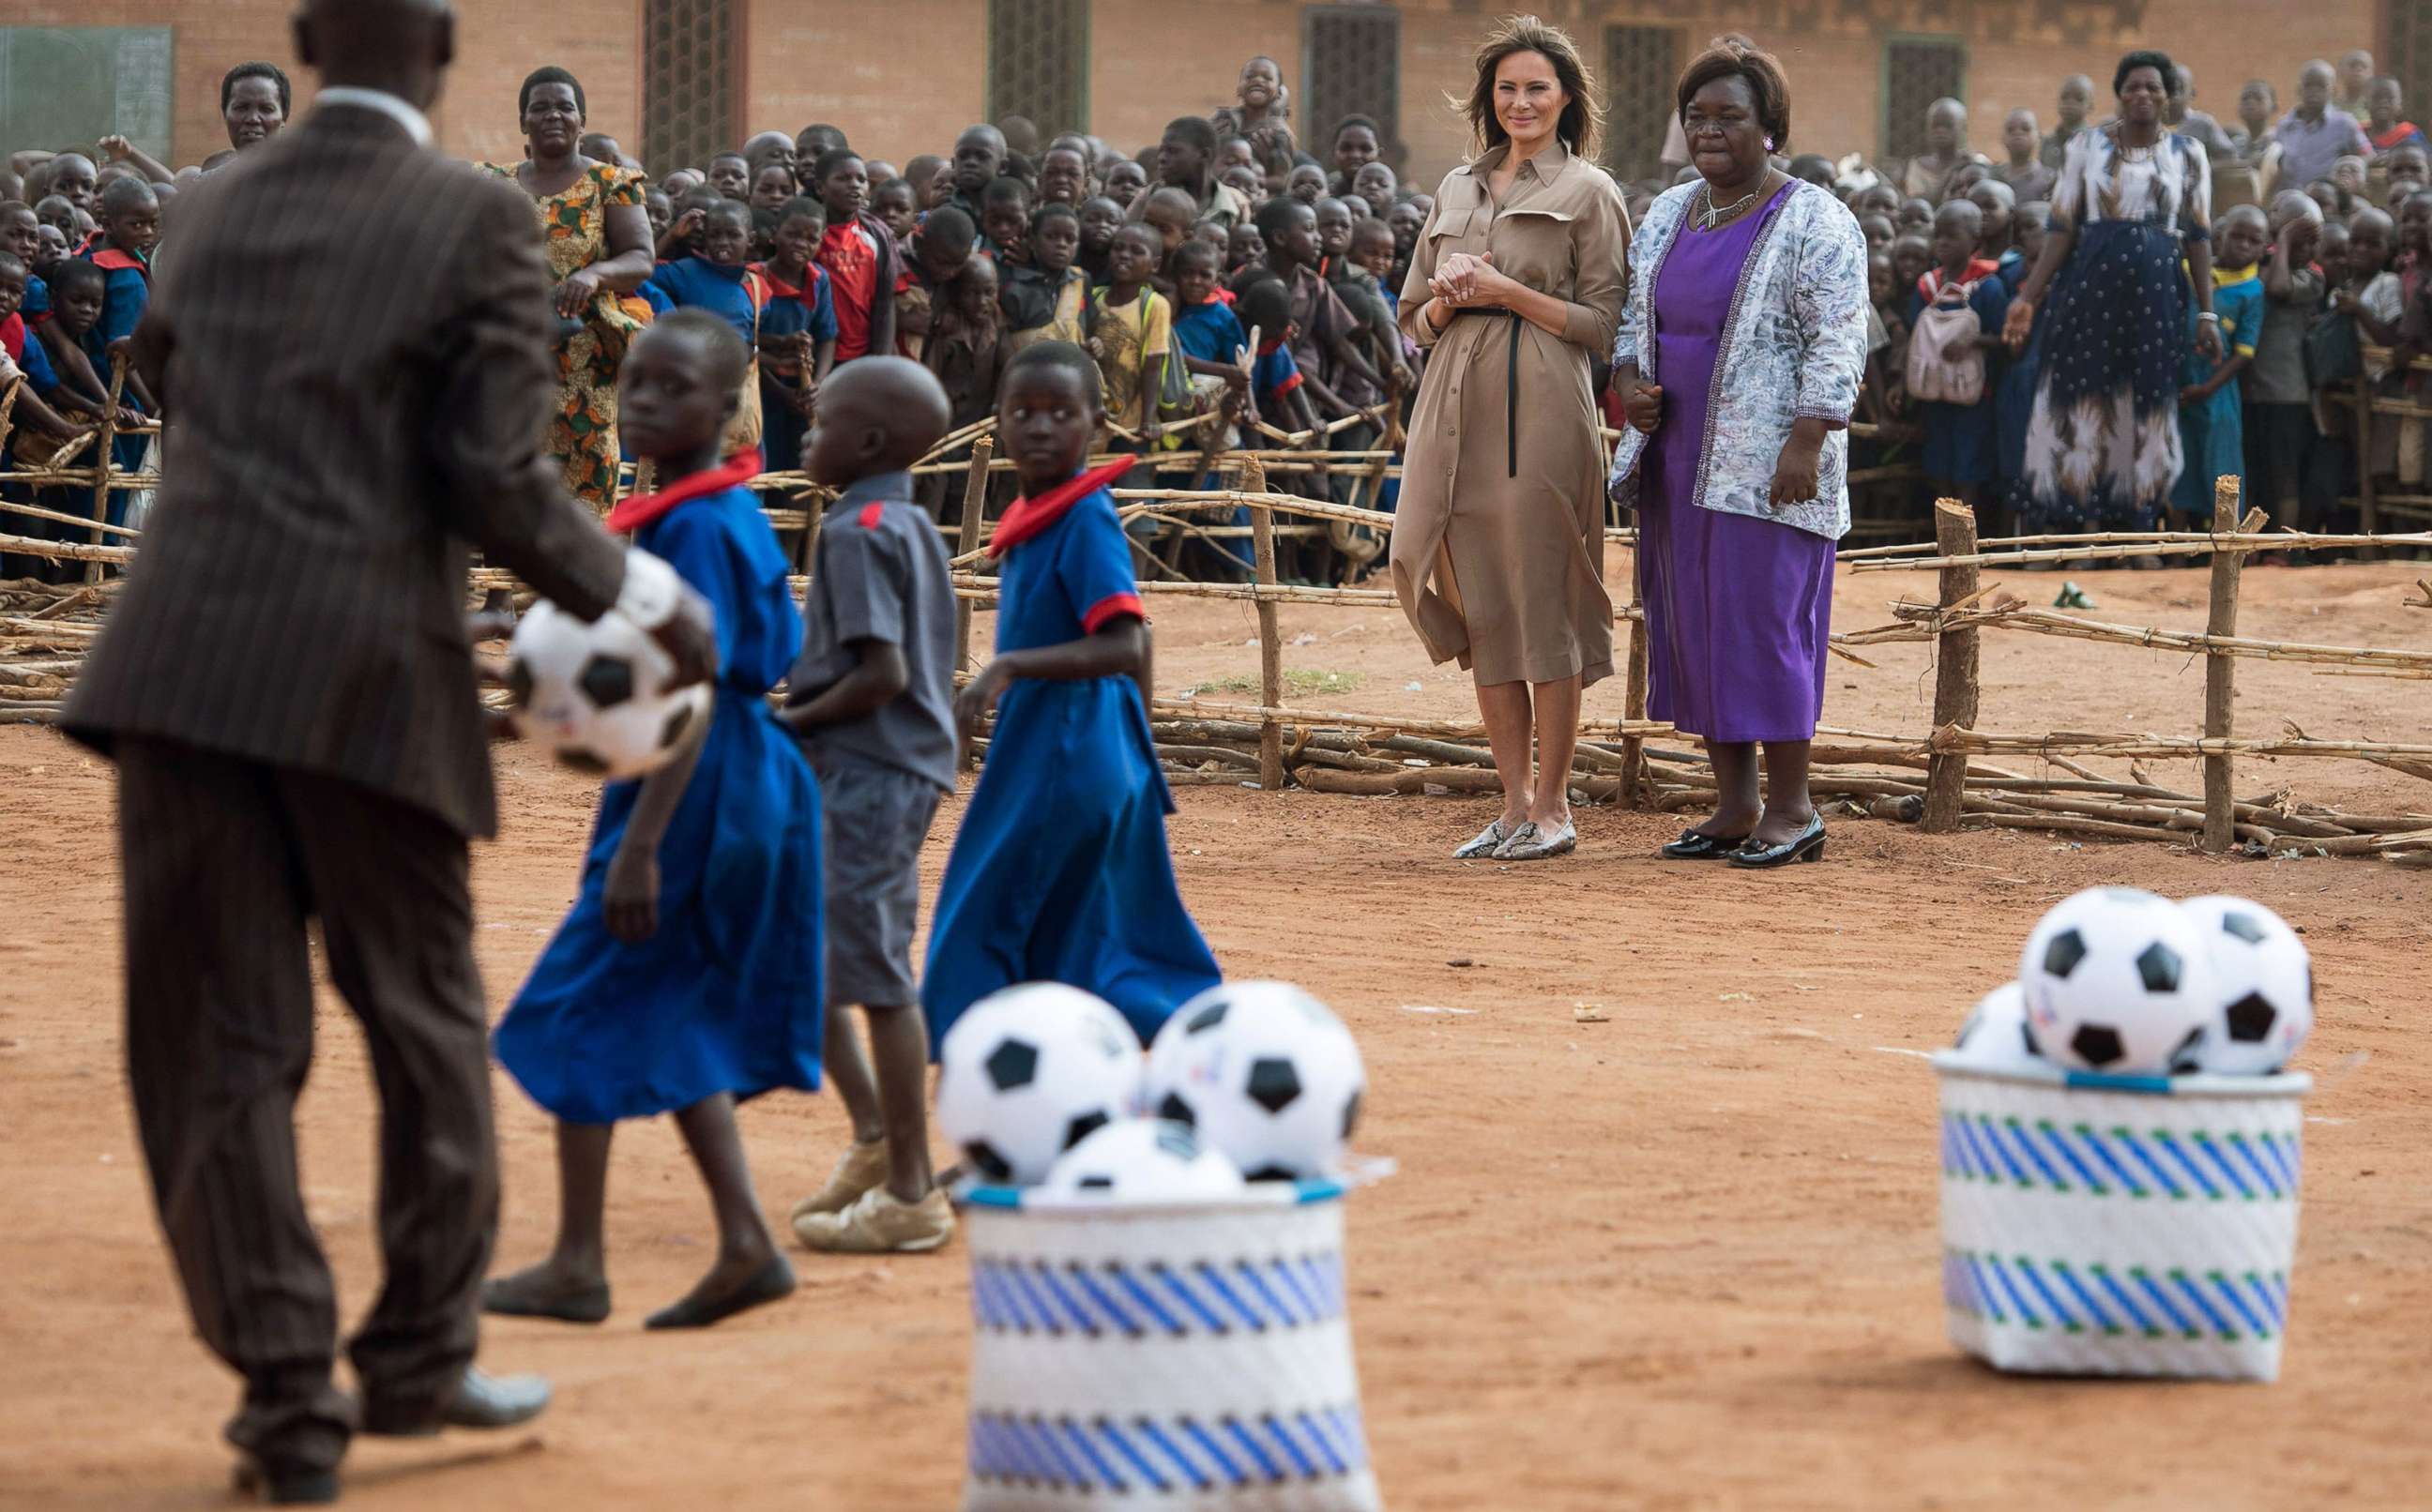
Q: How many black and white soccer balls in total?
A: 7